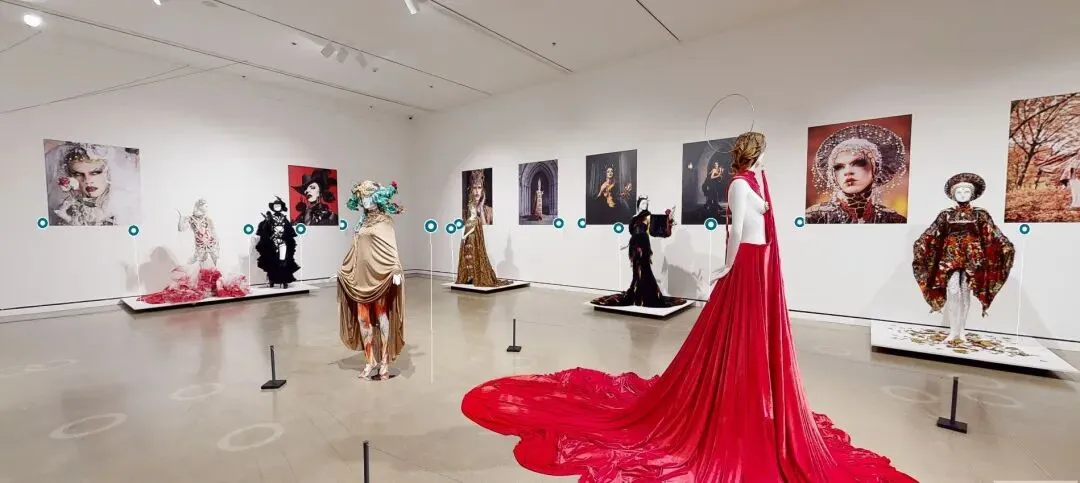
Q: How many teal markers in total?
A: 14